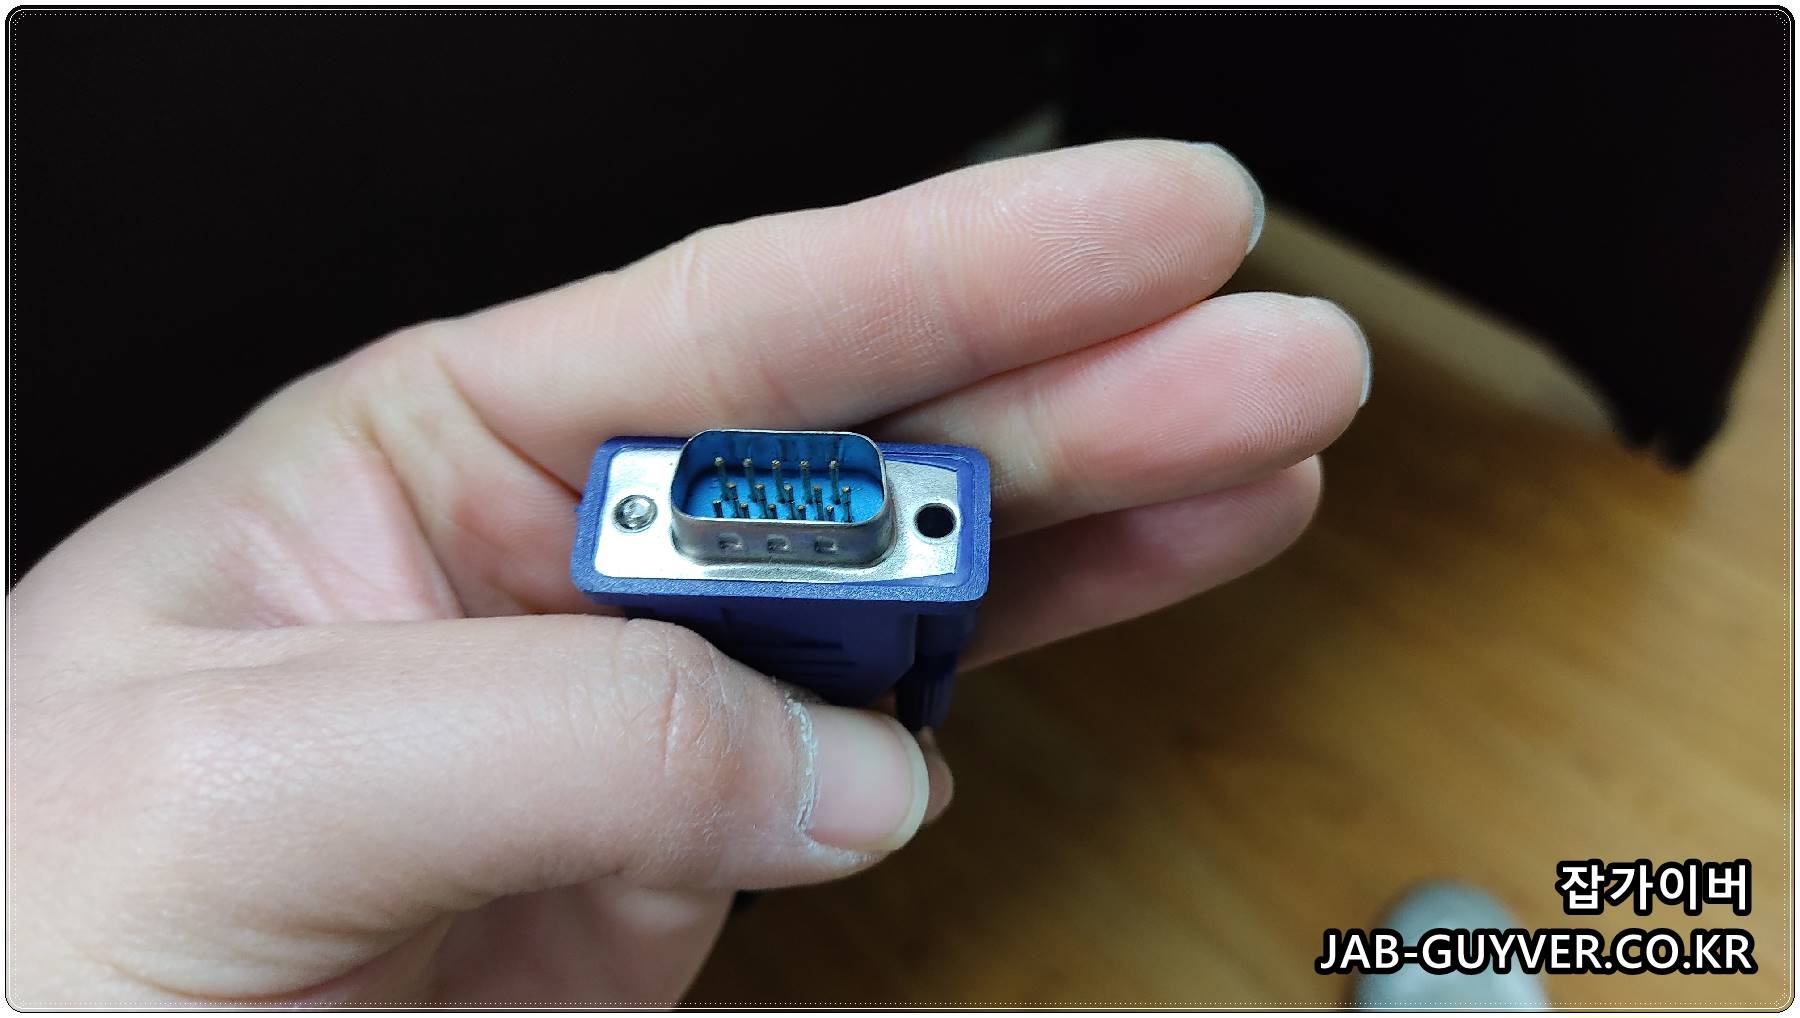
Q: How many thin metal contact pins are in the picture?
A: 15